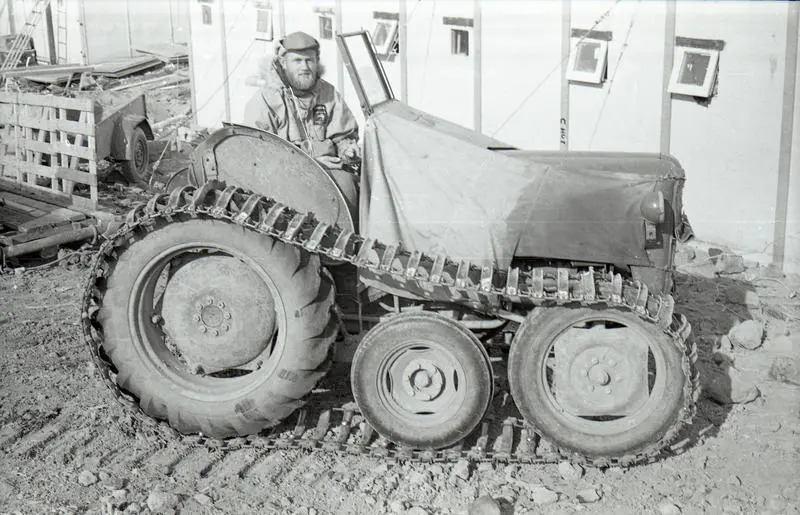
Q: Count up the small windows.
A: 7